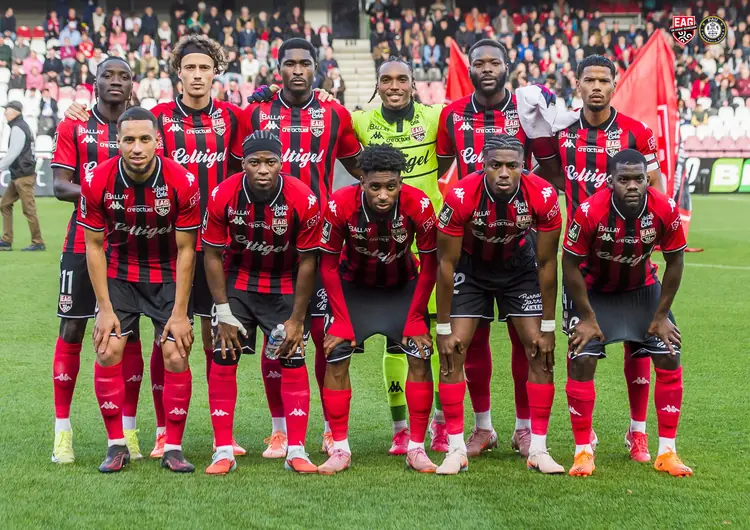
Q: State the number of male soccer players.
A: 11